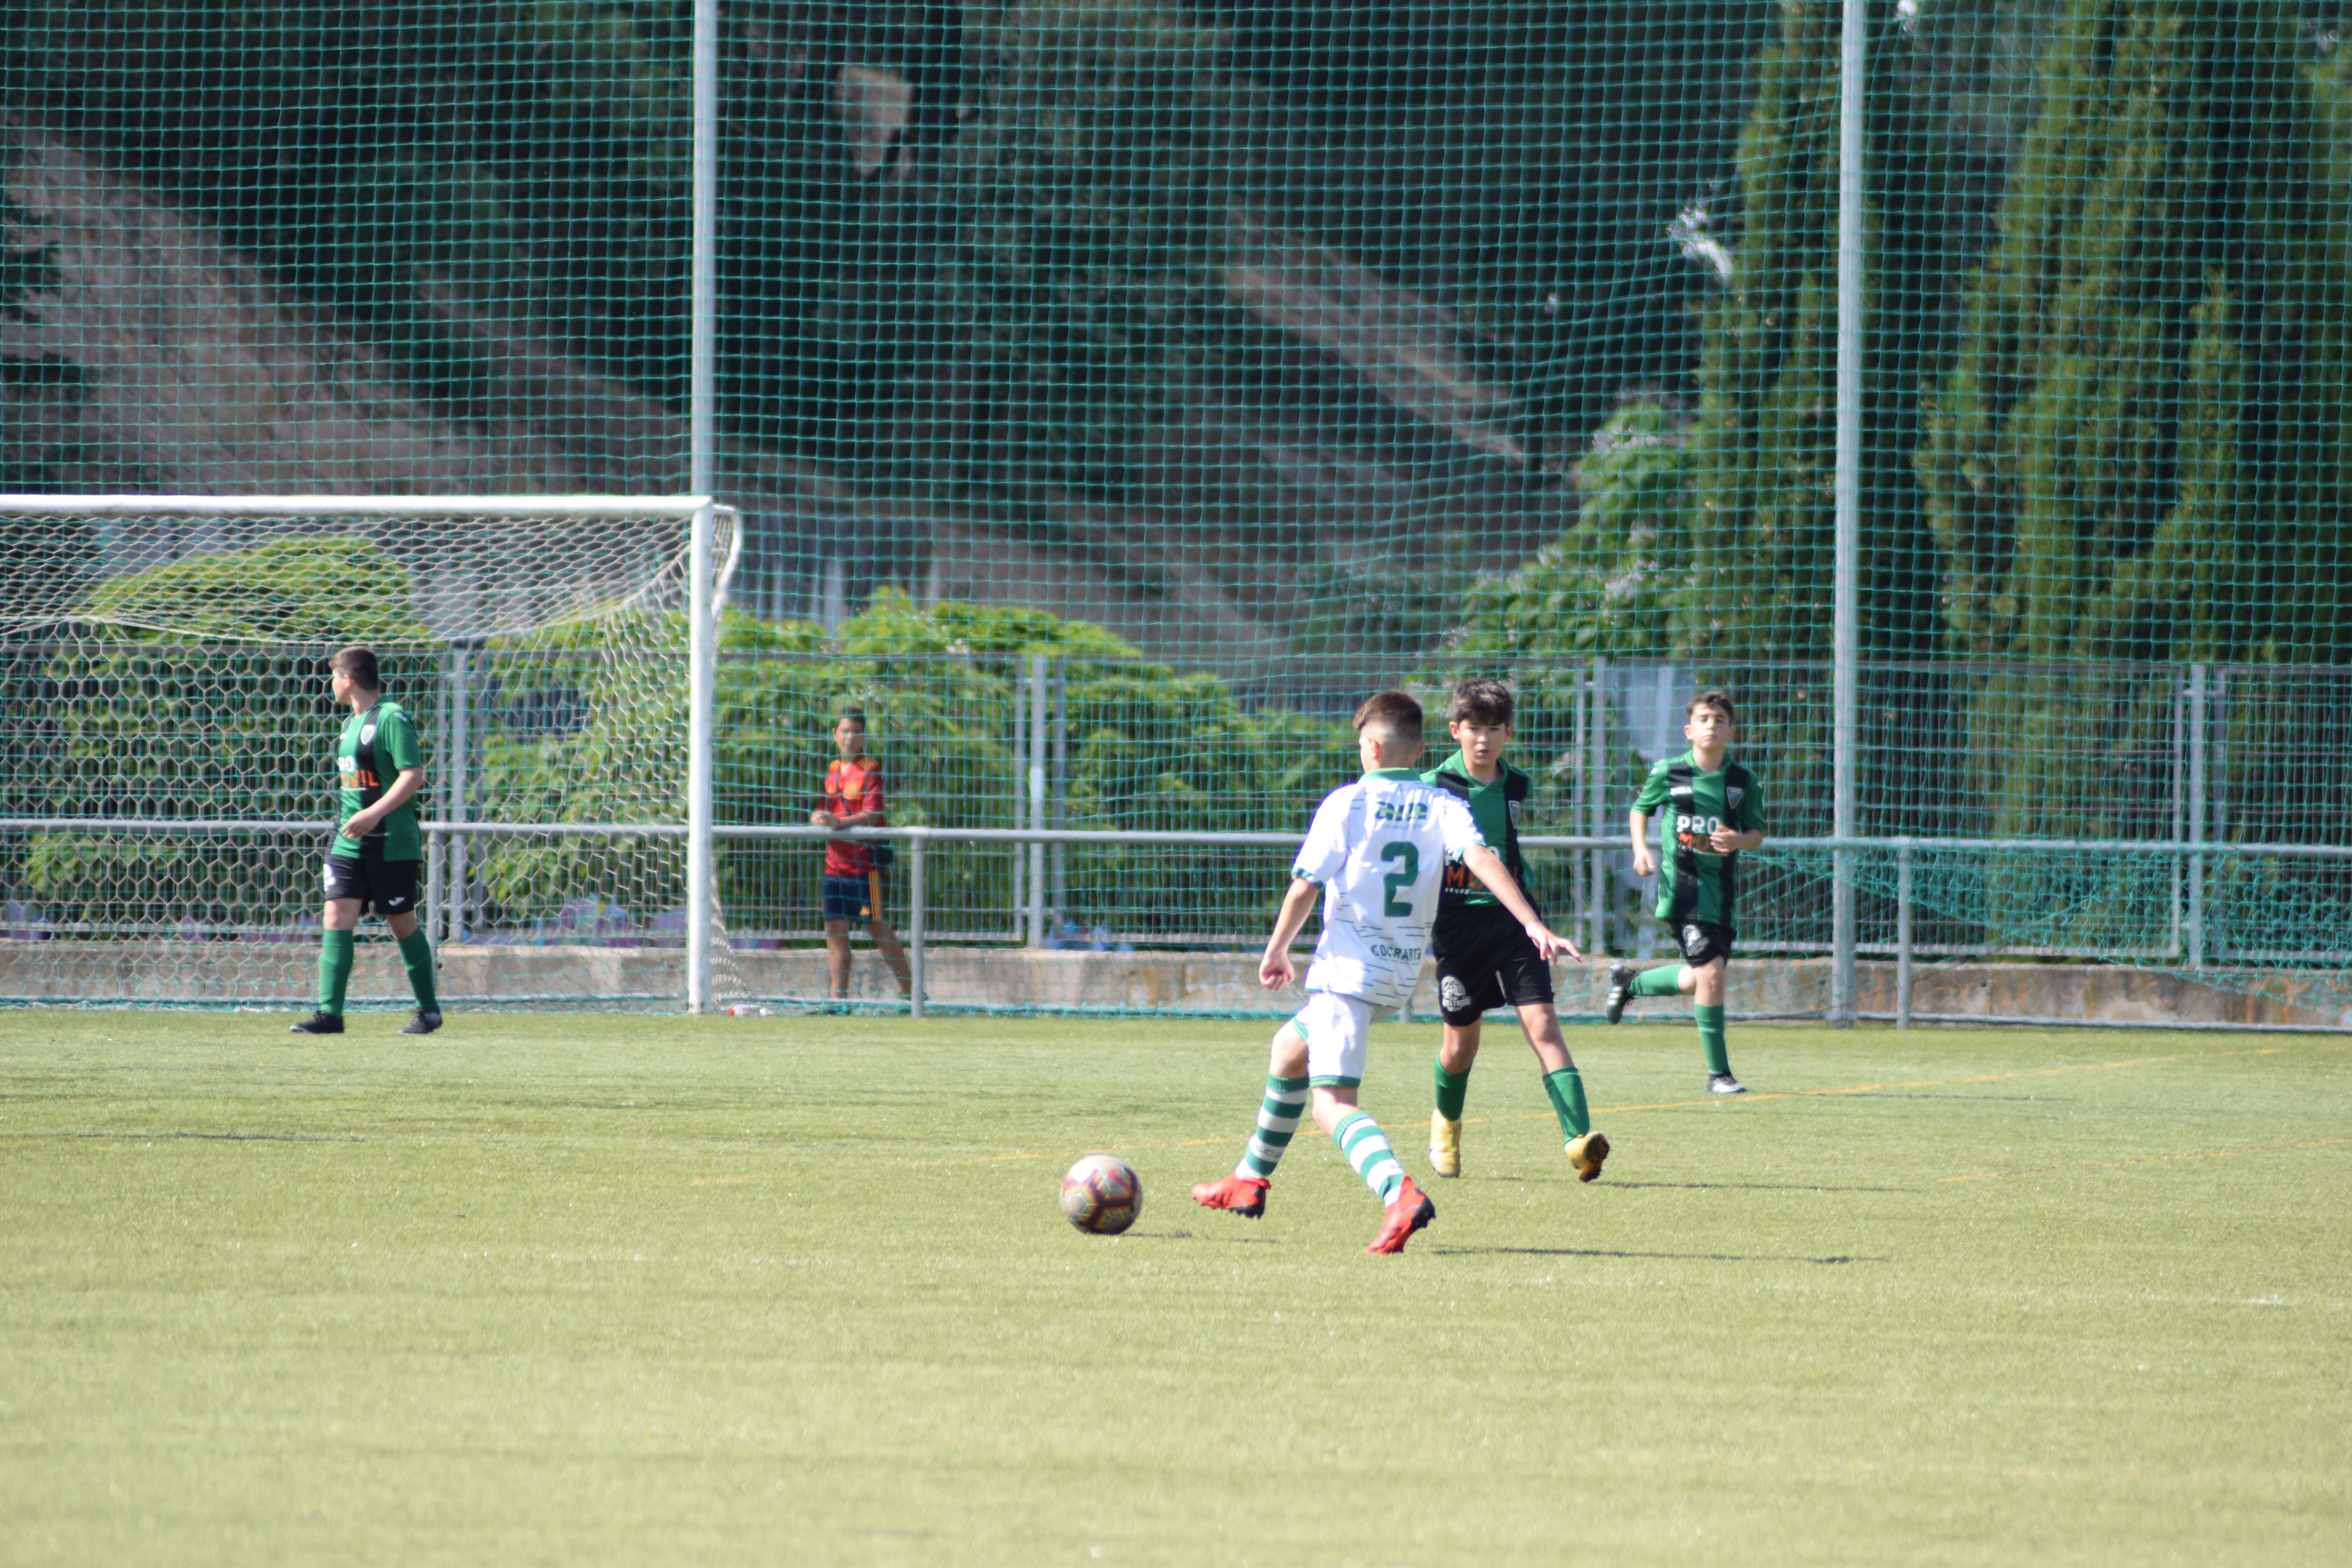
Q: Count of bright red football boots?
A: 2